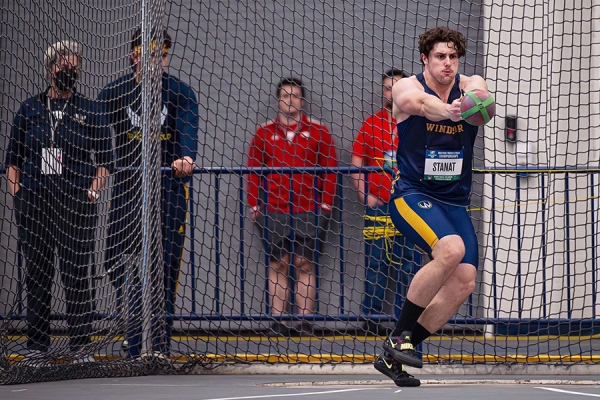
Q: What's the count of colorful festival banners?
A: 0